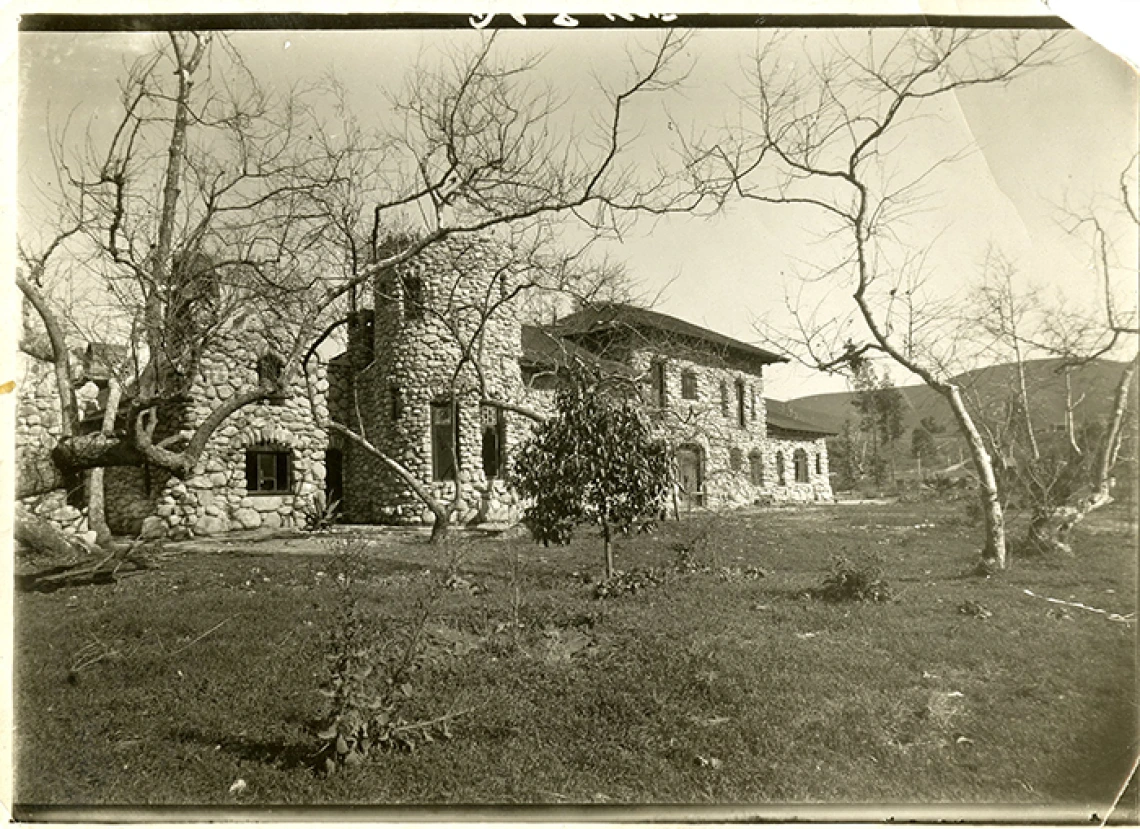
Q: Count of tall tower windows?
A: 2